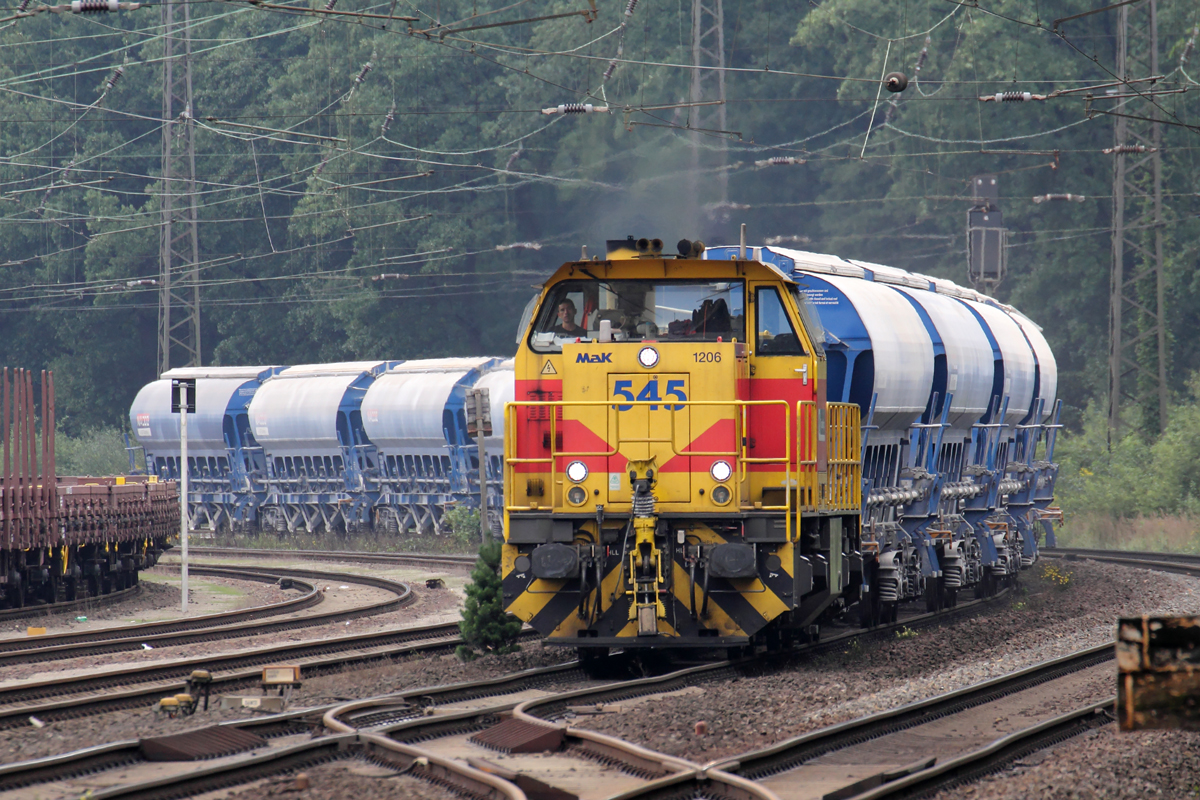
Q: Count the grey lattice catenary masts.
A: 3